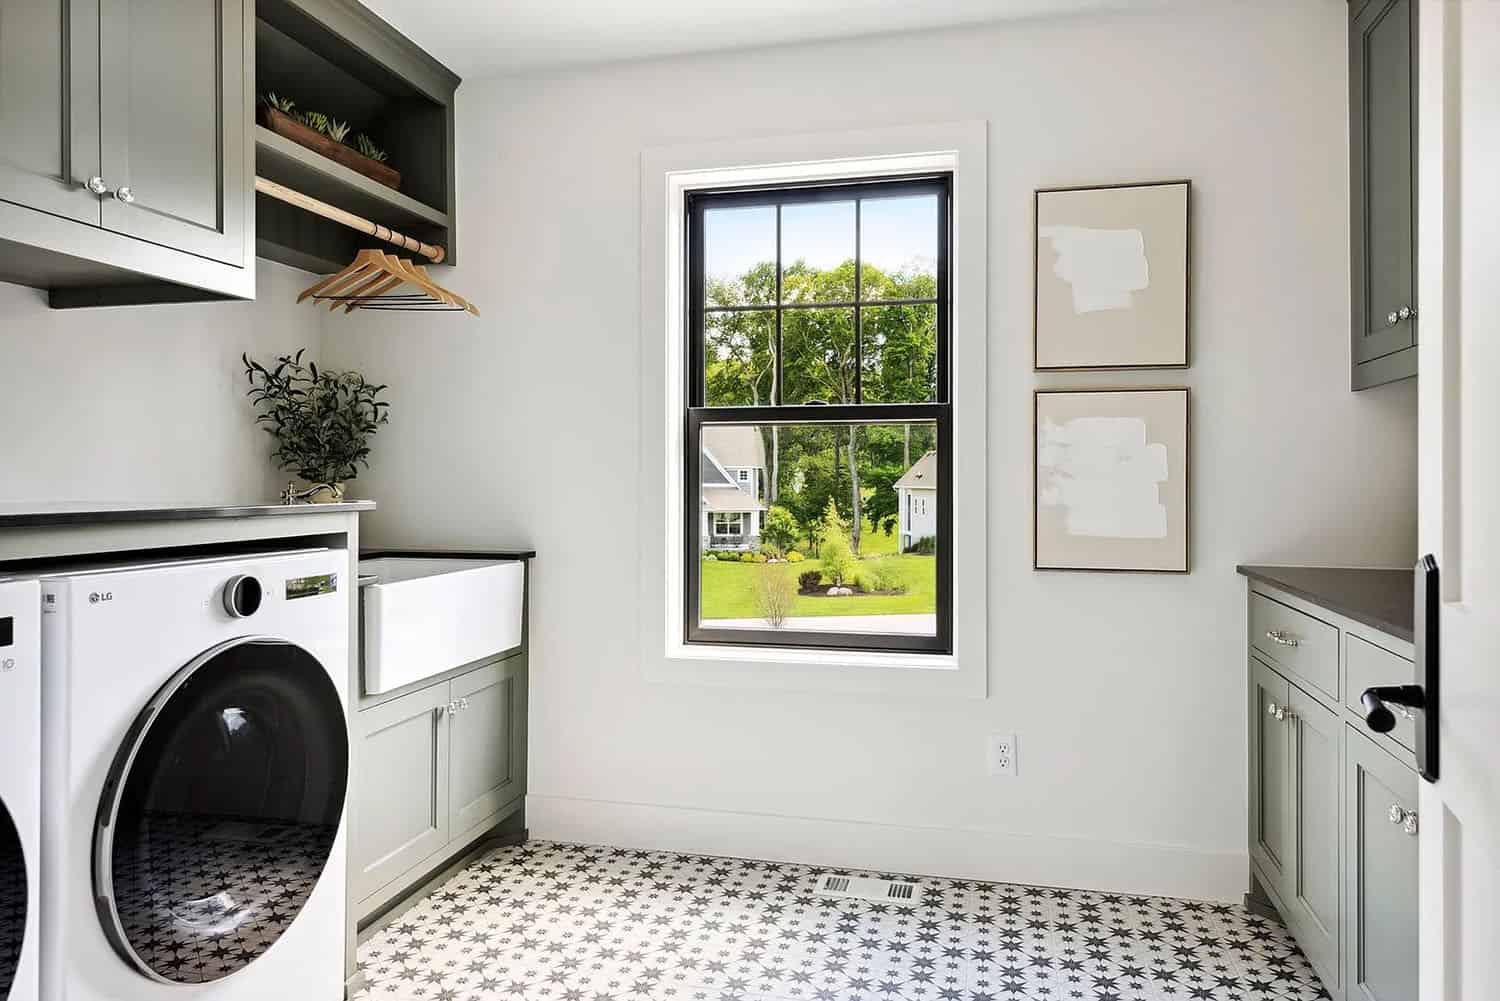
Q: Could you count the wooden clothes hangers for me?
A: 4